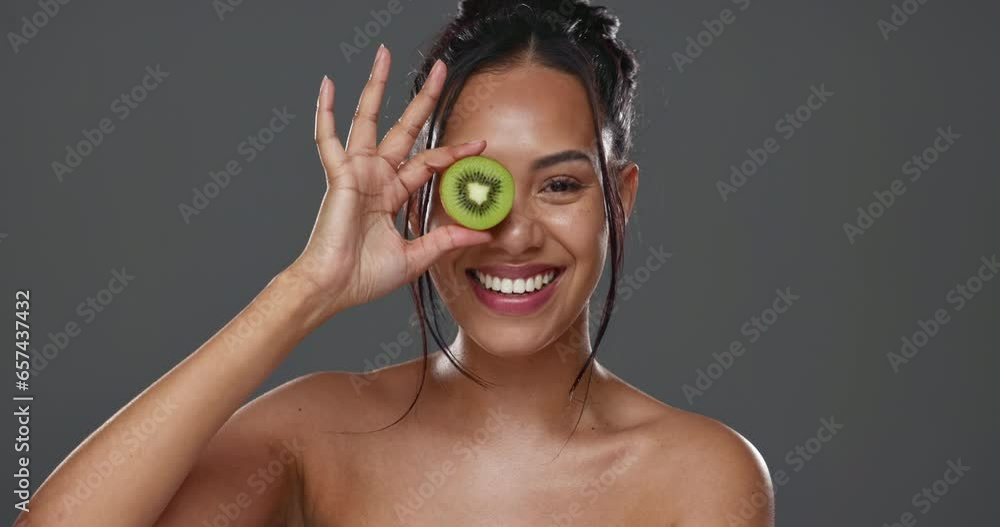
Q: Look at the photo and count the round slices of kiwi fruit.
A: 1